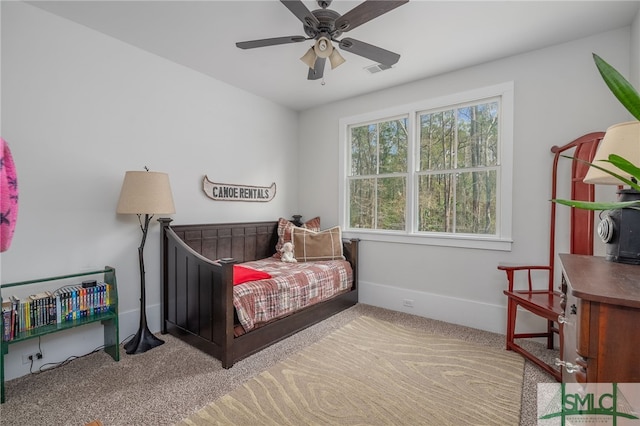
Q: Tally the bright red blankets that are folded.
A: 1